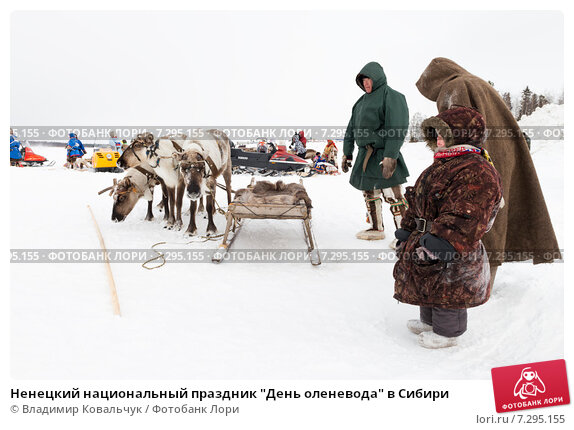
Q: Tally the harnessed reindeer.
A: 3